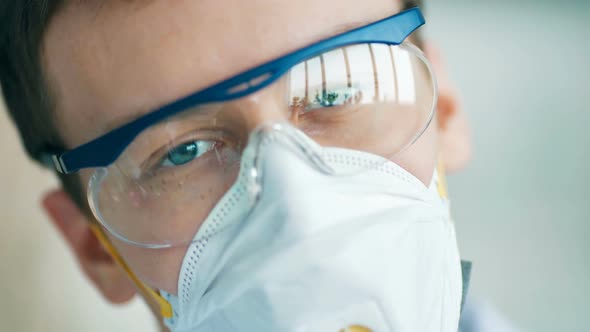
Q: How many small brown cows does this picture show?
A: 0